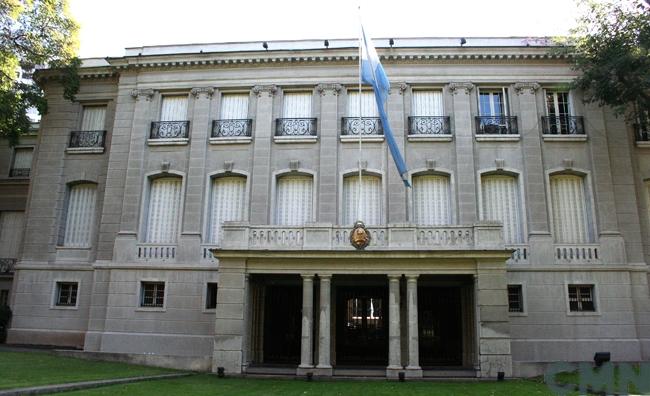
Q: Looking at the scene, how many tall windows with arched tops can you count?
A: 8